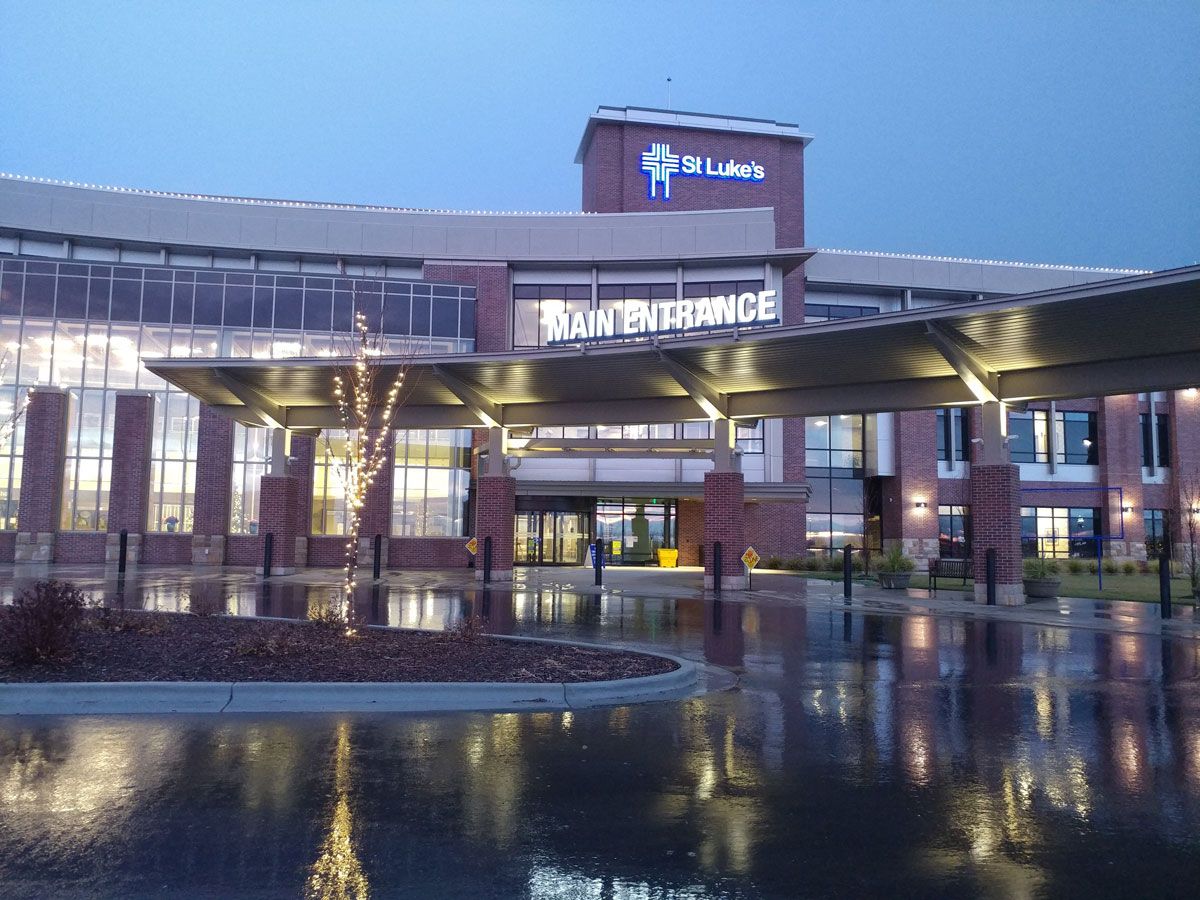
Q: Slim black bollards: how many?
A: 9